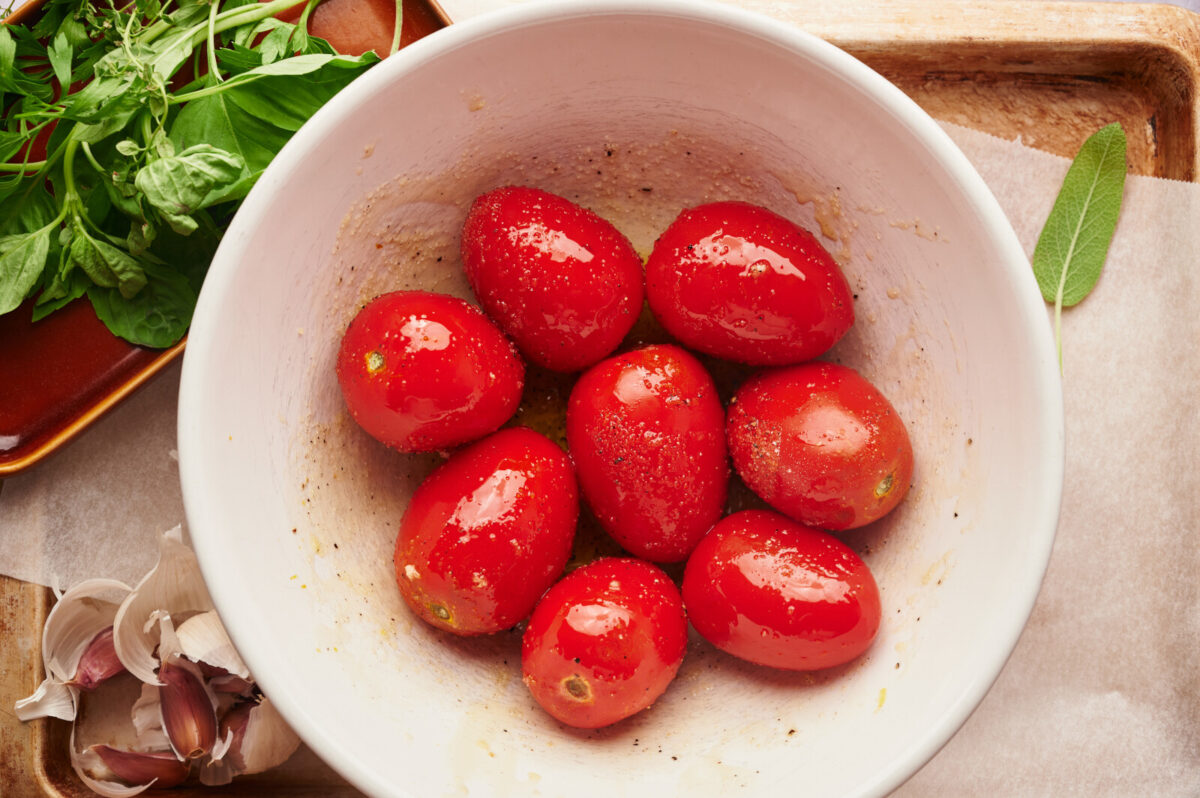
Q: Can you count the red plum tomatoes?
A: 8